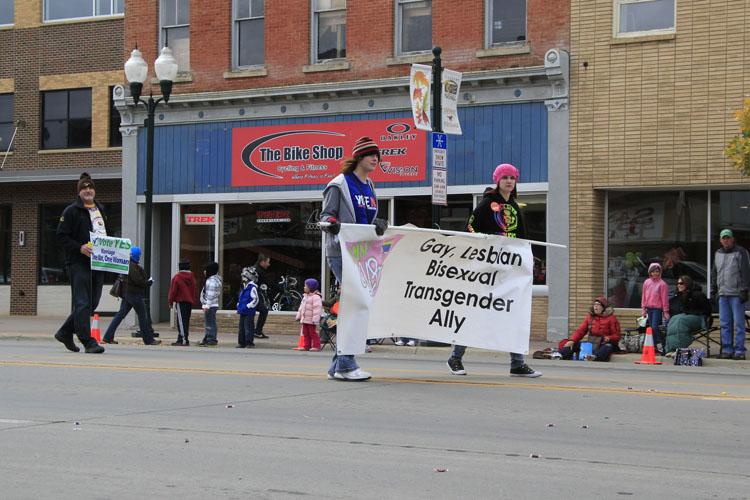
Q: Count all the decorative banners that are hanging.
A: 2